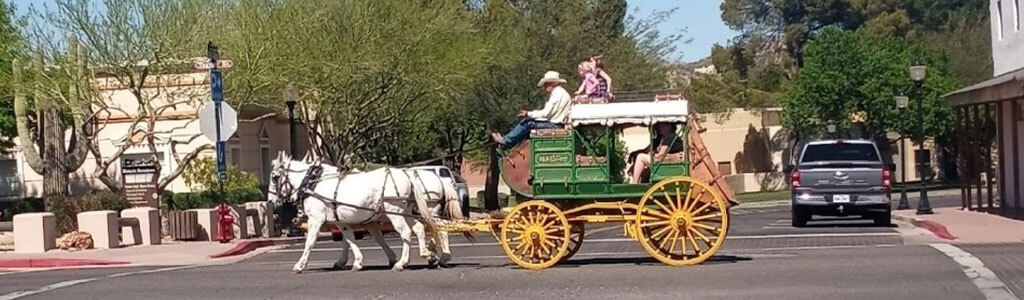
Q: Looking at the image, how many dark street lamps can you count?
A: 3